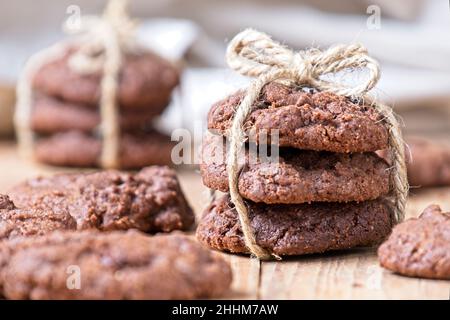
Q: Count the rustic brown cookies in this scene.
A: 11